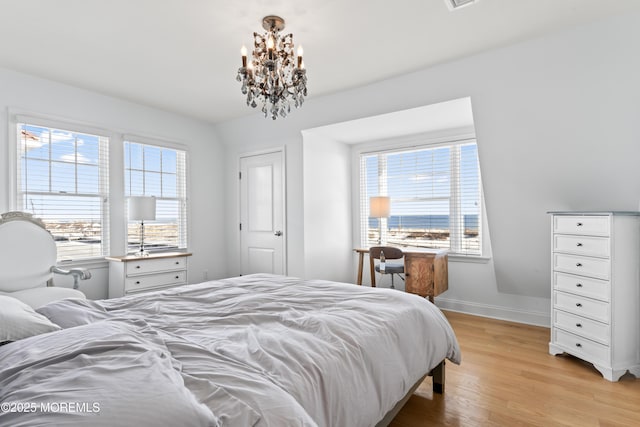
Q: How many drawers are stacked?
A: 7